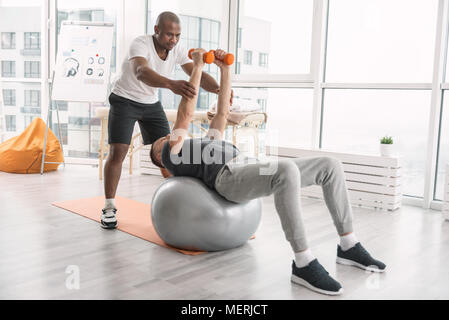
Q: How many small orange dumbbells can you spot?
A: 2